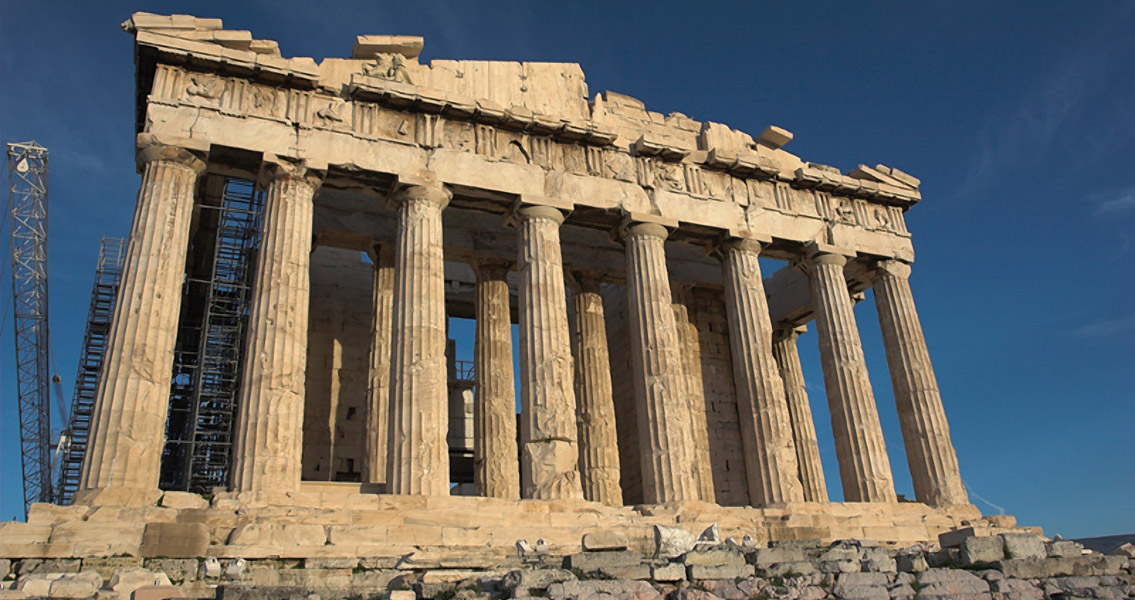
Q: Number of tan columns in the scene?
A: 13